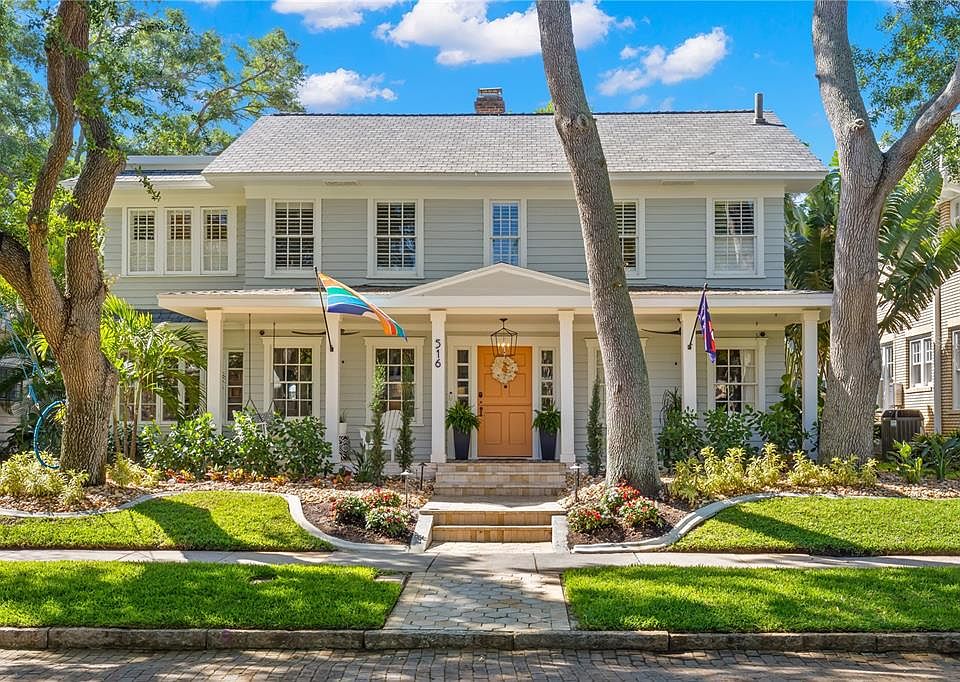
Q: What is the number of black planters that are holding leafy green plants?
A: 2